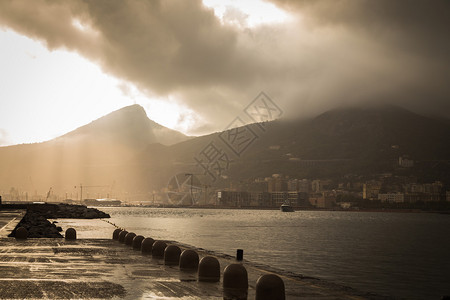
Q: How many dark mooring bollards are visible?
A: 13